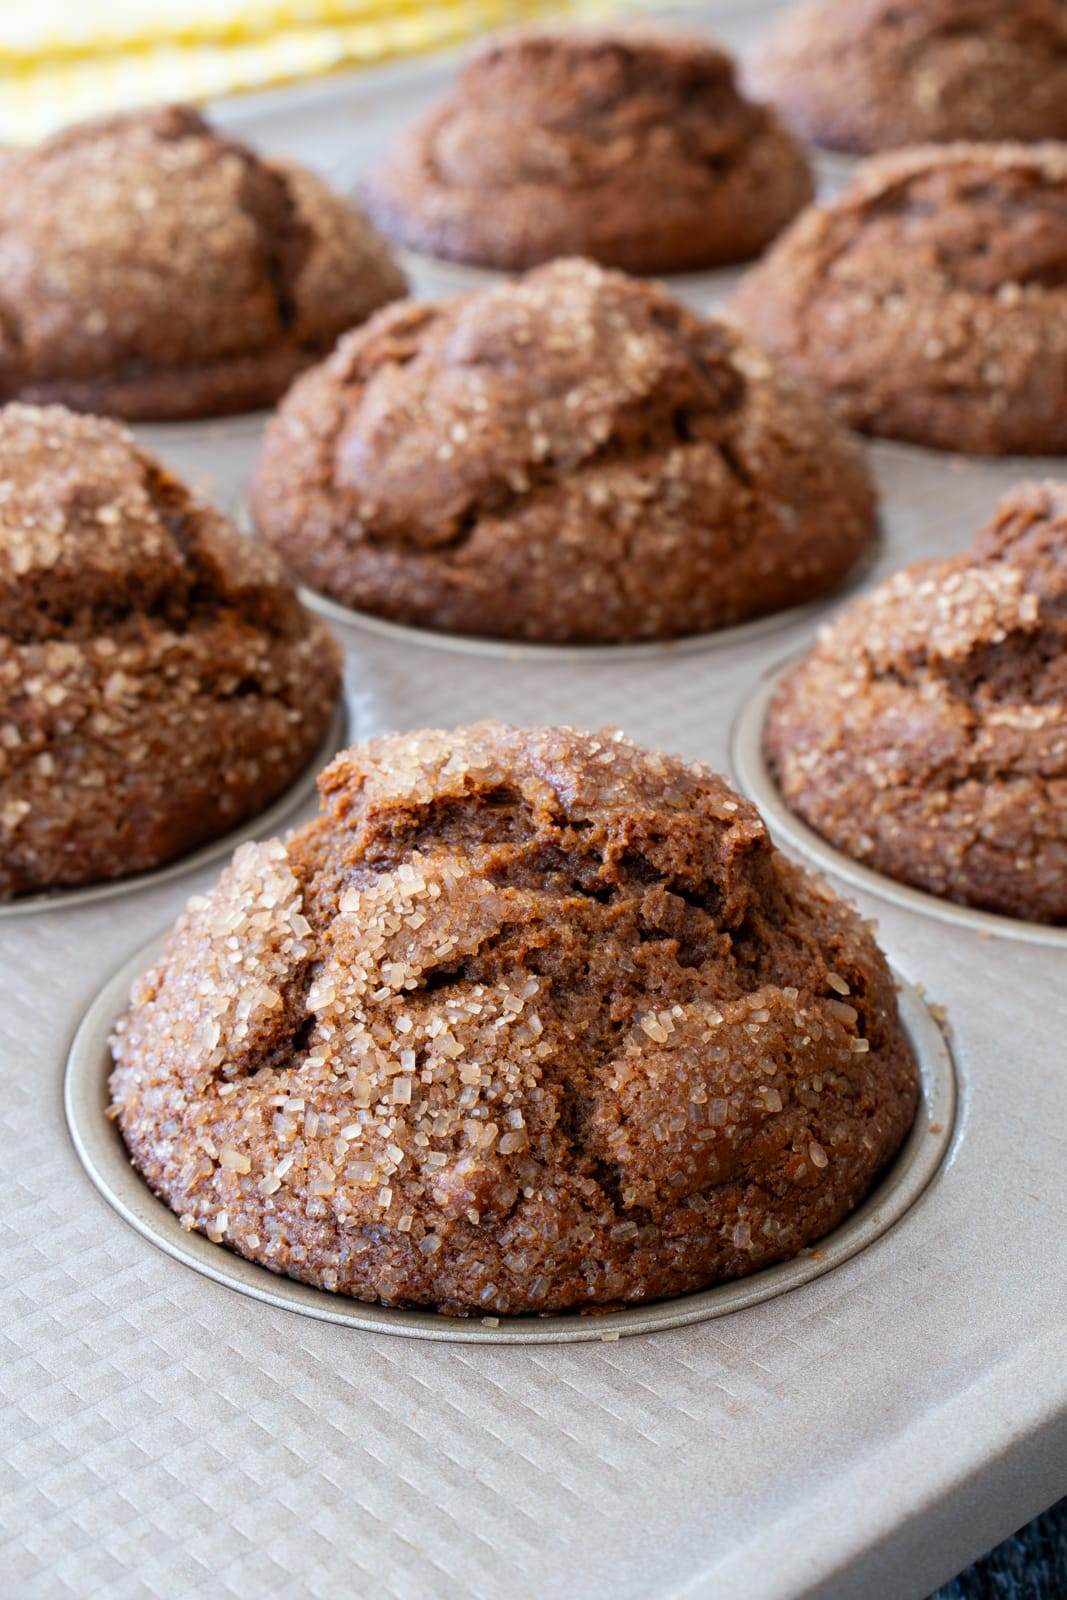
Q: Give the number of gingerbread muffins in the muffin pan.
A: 8